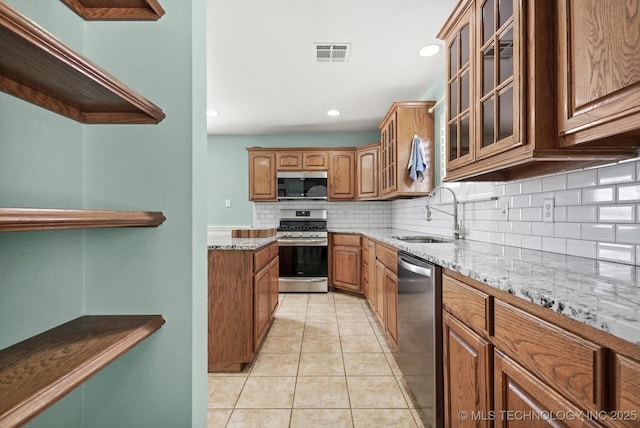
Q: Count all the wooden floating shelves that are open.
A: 4